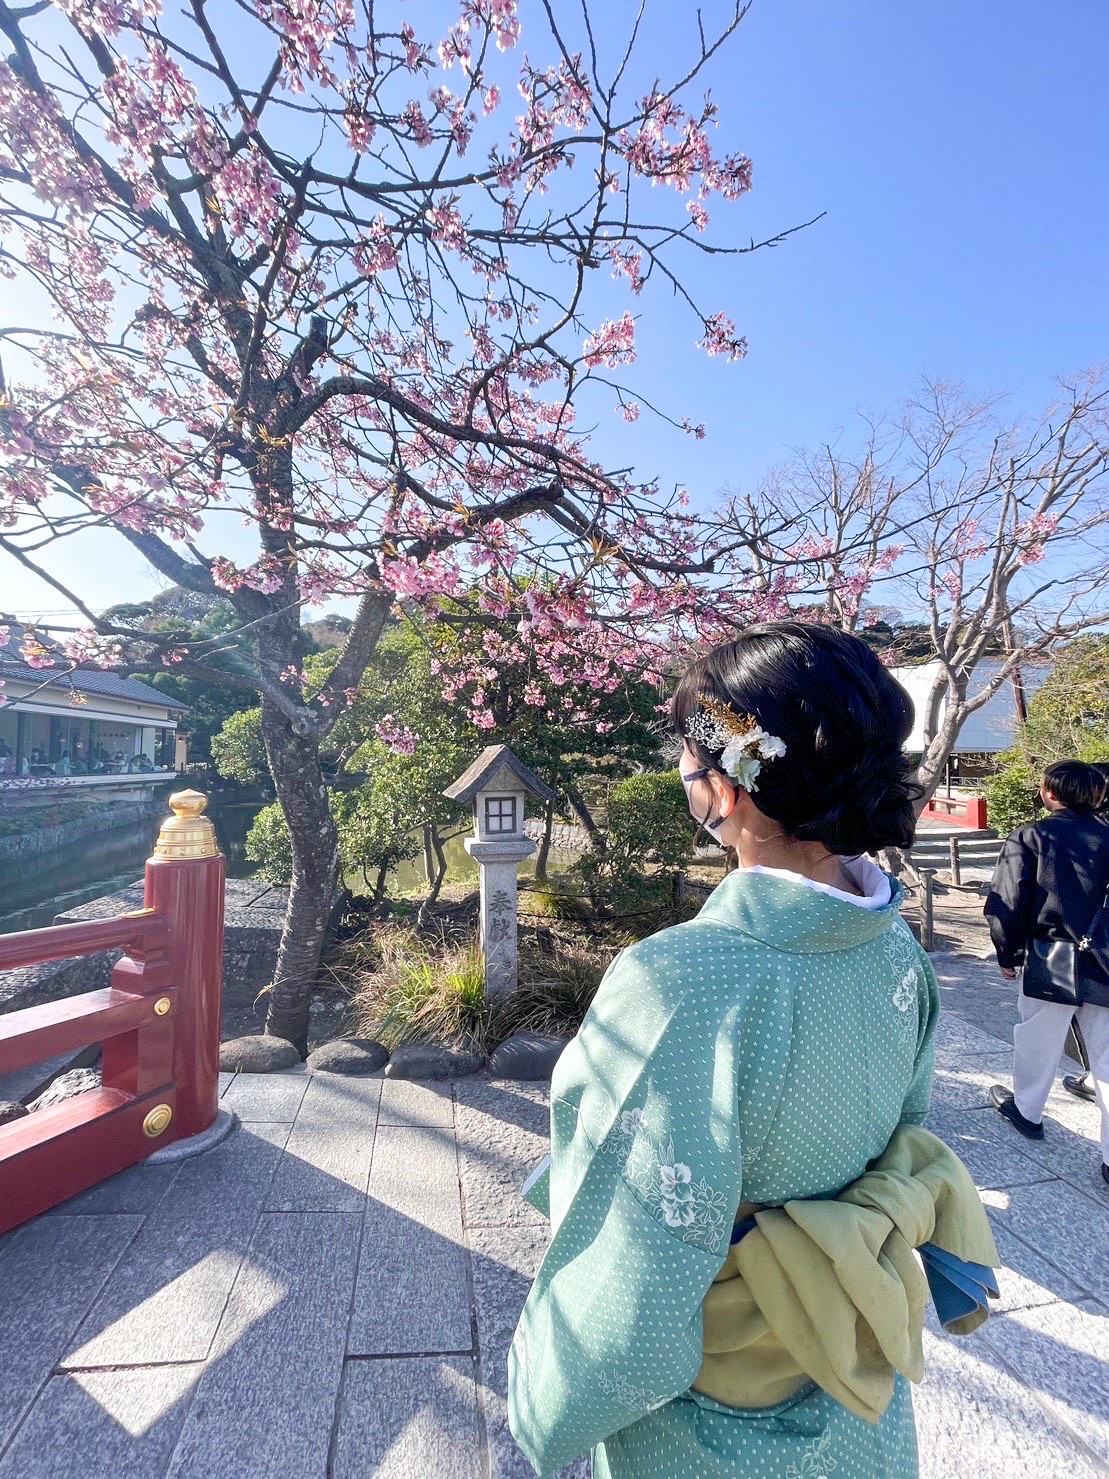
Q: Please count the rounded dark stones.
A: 4